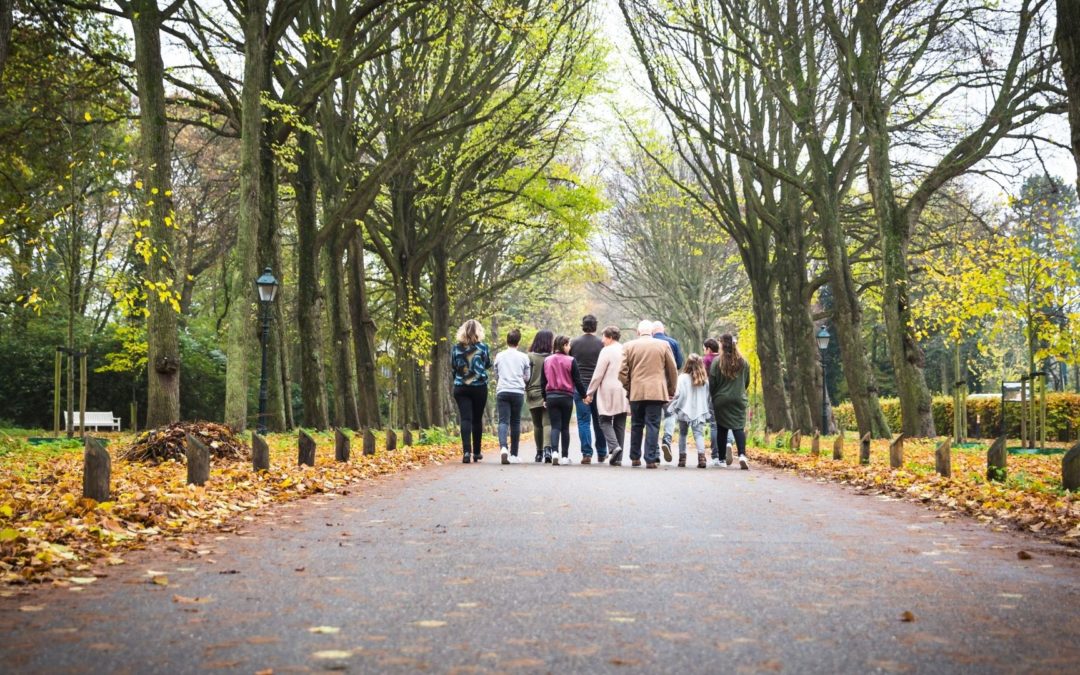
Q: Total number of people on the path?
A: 11